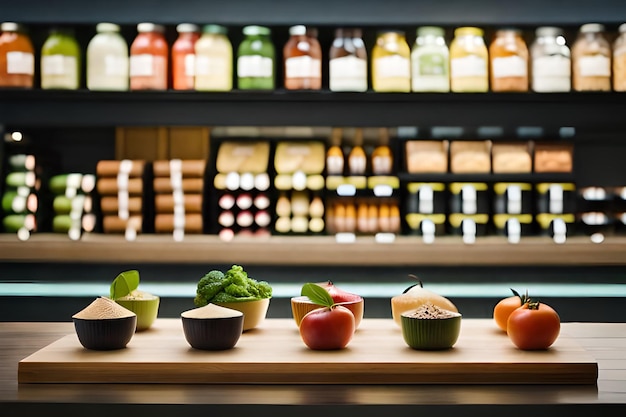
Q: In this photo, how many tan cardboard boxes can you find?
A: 4